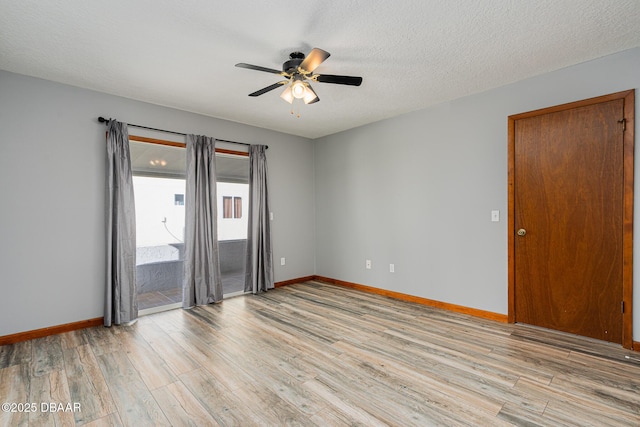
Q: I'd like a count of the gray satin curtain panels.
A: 3